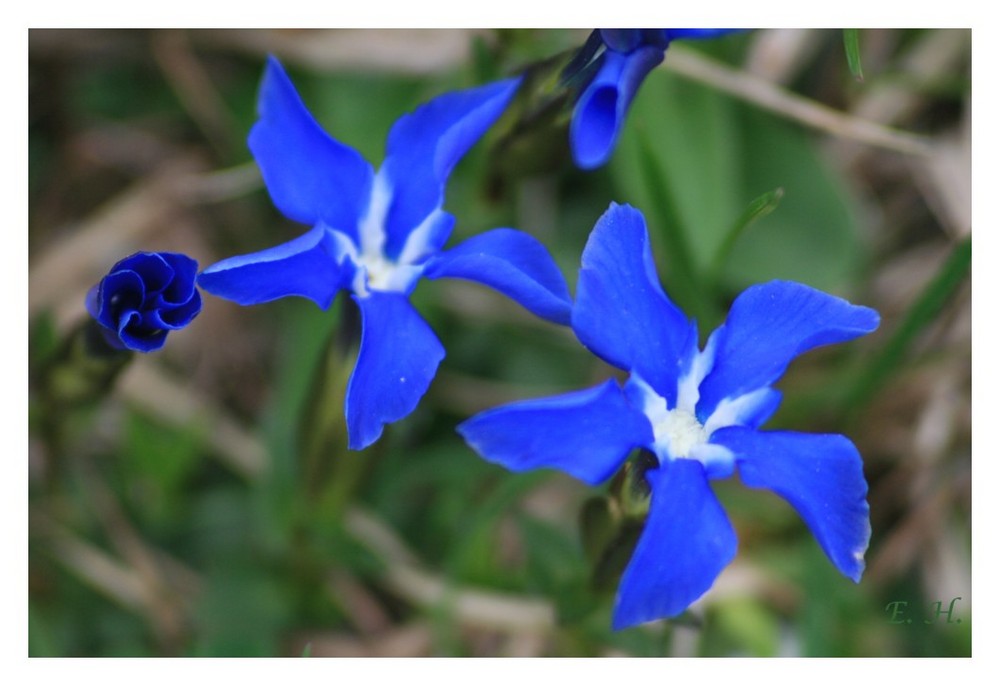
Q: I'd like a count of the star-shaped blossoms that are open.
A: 2